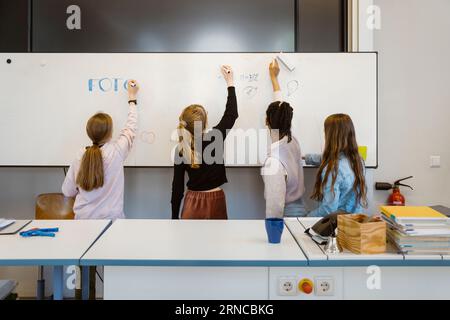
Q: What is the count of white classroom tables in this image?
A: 3